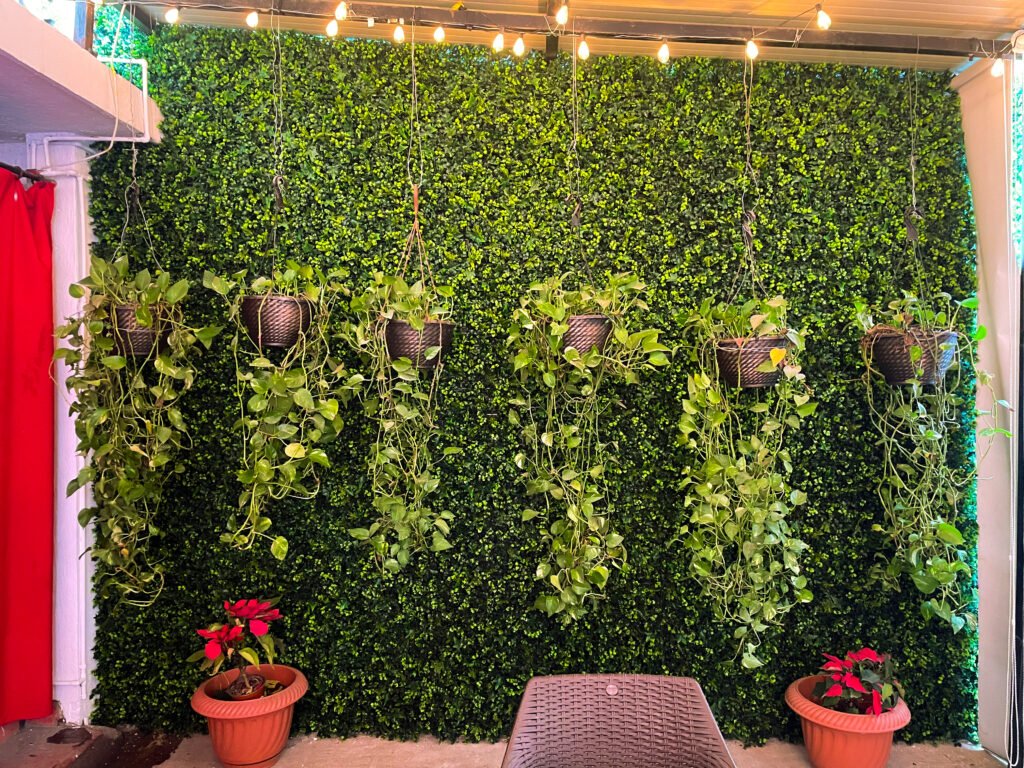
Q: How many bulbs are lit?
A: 14